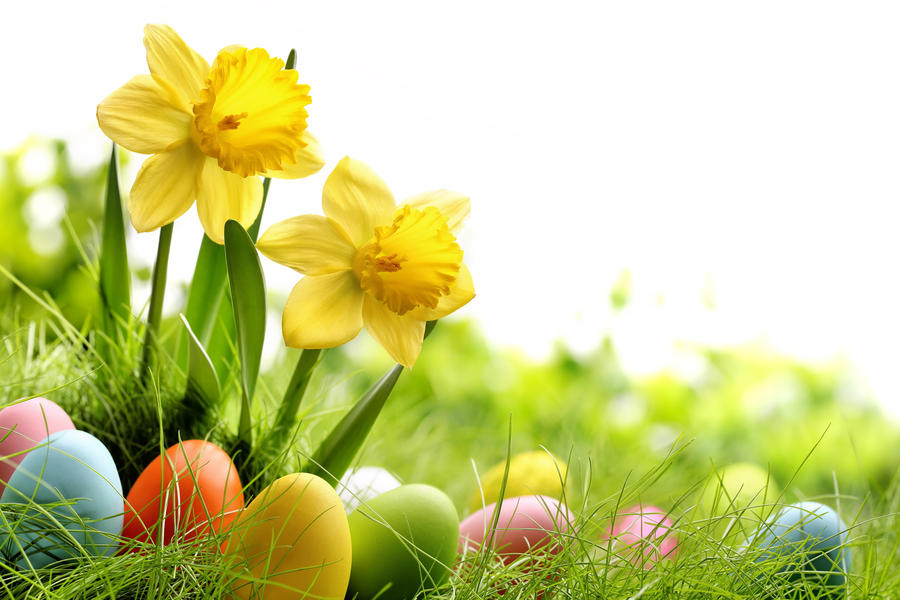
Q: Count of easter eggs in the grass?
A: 11